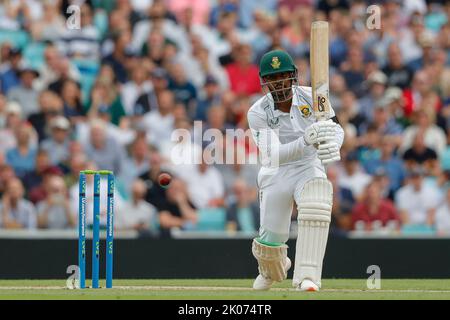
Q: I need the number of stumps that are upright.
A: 3